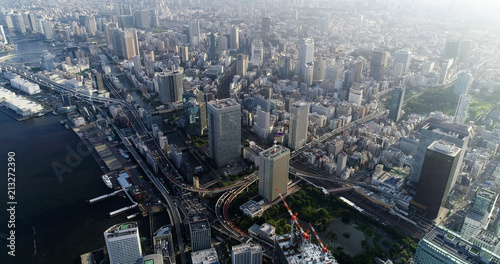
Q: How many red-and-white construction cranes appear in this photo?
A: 3